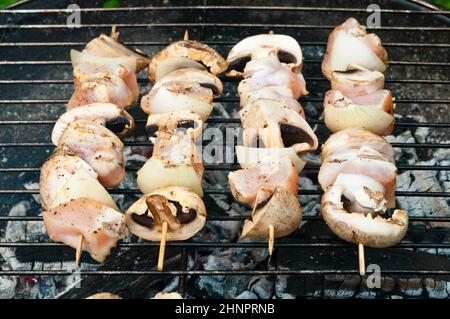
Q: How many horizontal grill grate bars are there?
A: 13